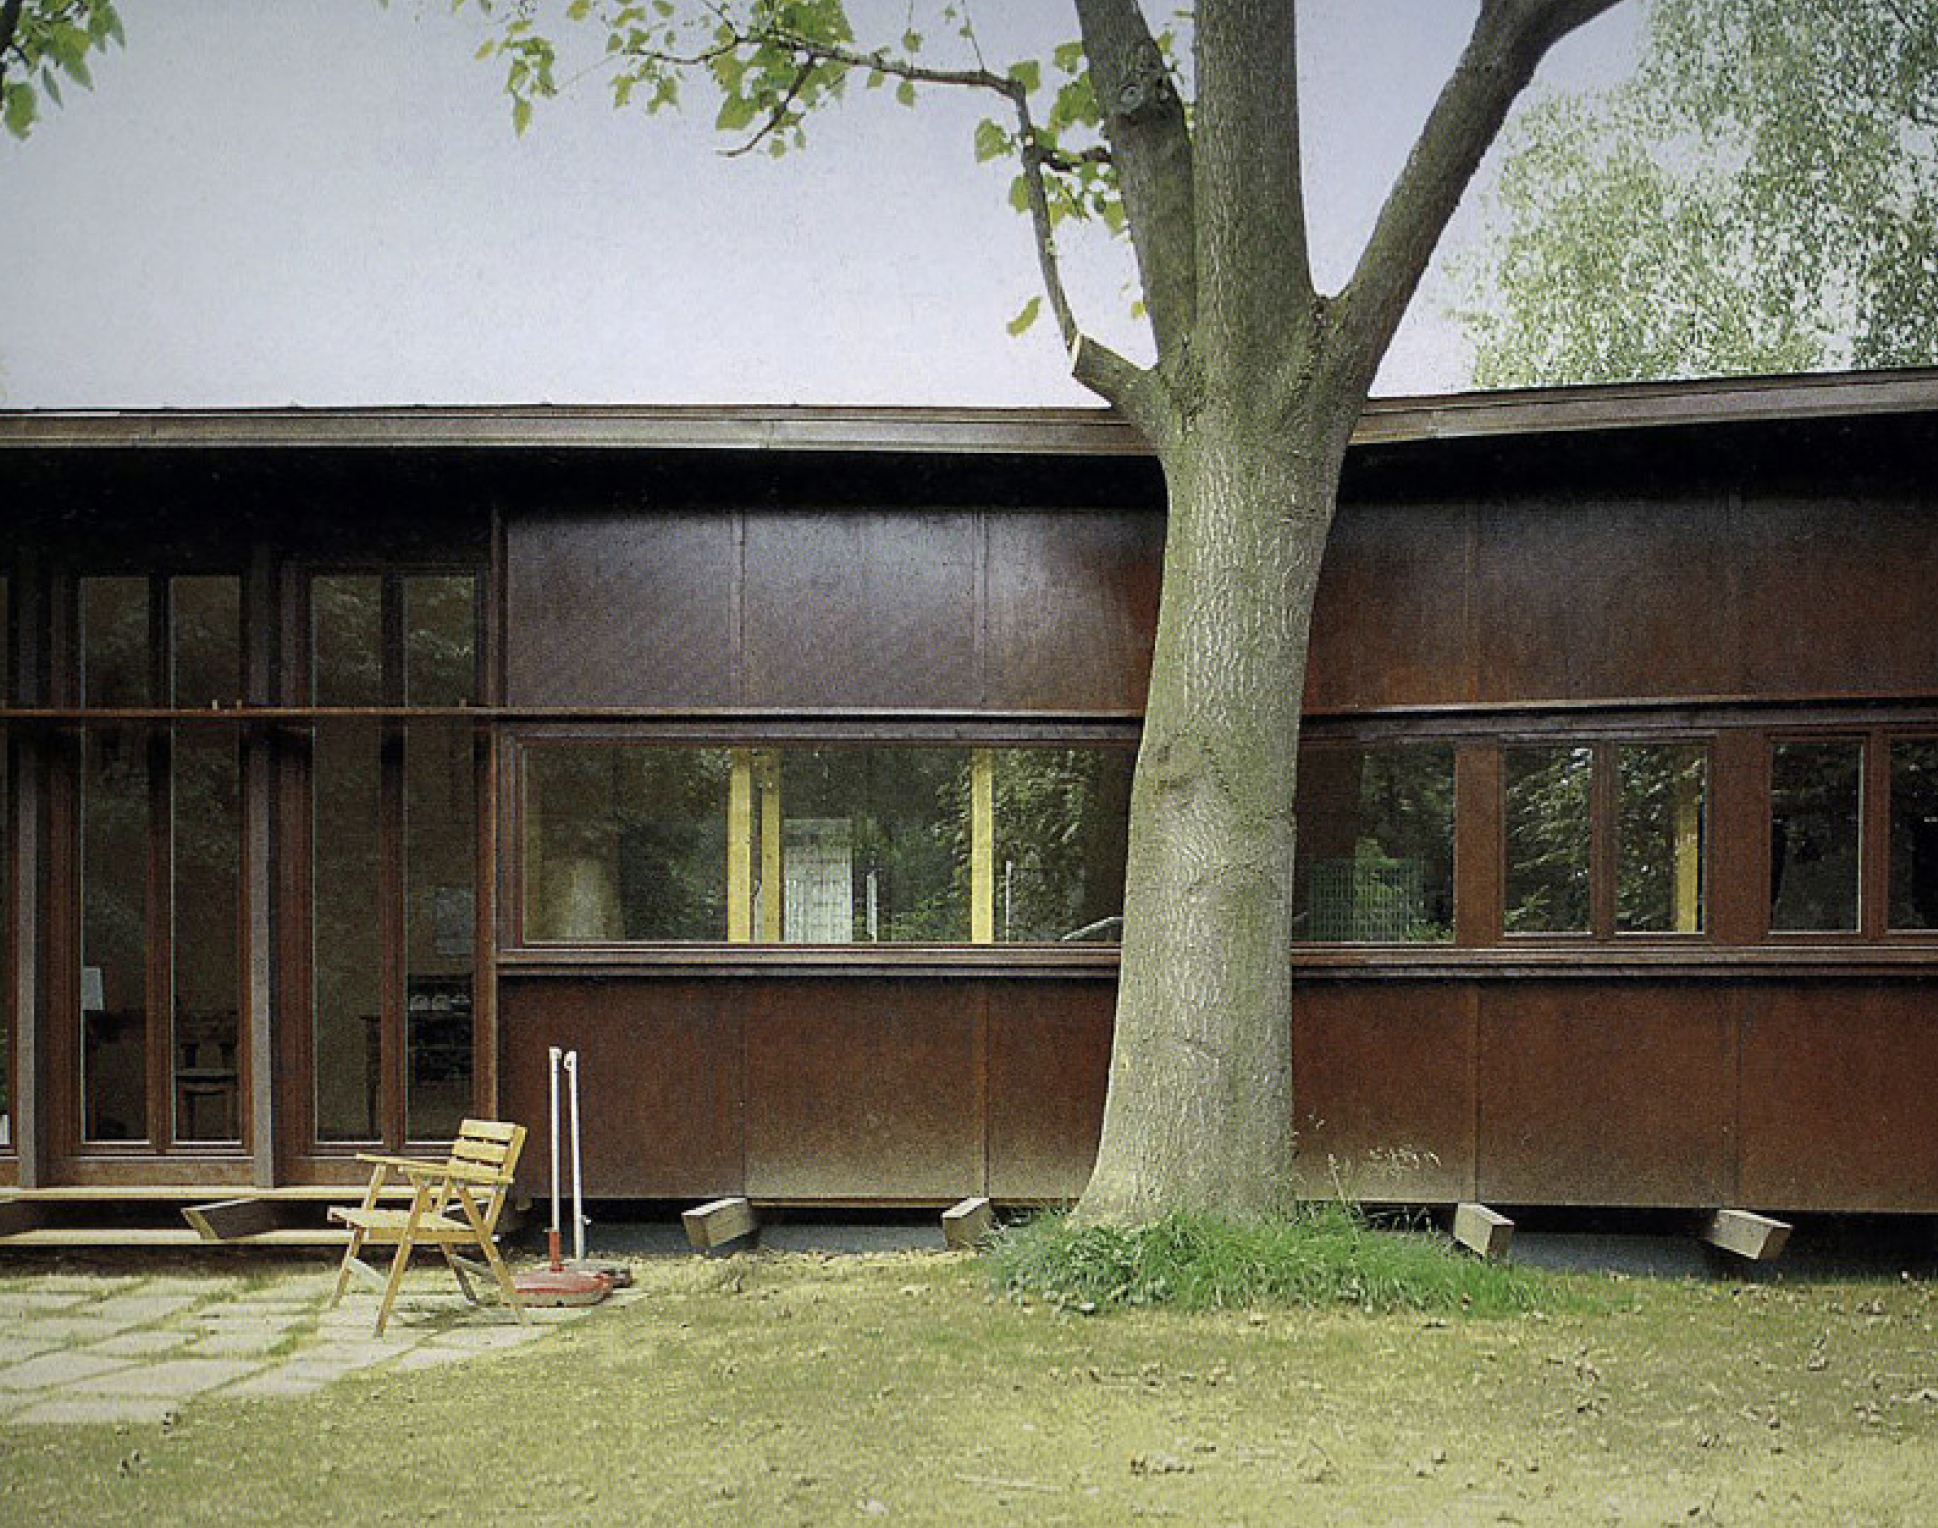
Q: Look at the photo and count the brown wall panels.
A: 12